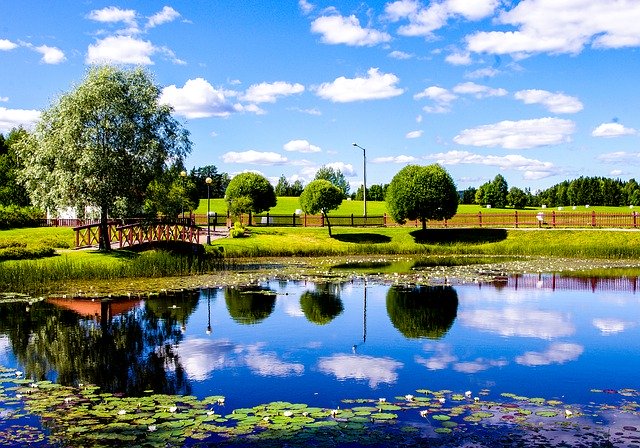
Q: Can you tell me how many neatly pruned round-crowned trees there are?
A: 3